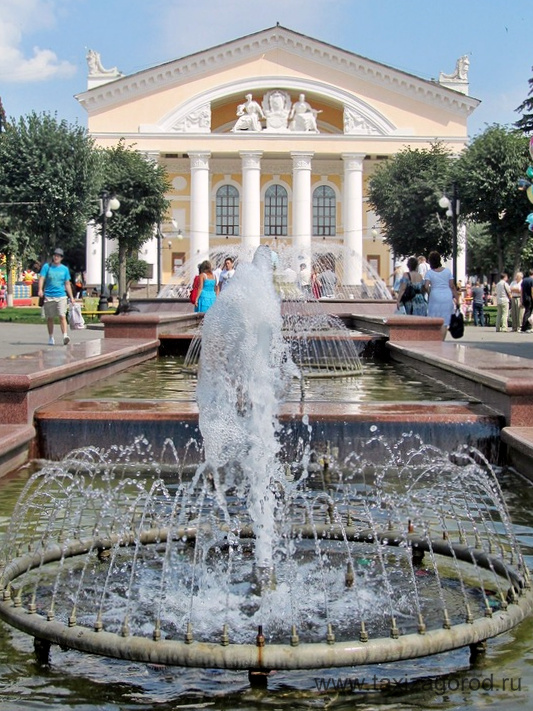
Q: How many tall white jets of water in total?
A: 1